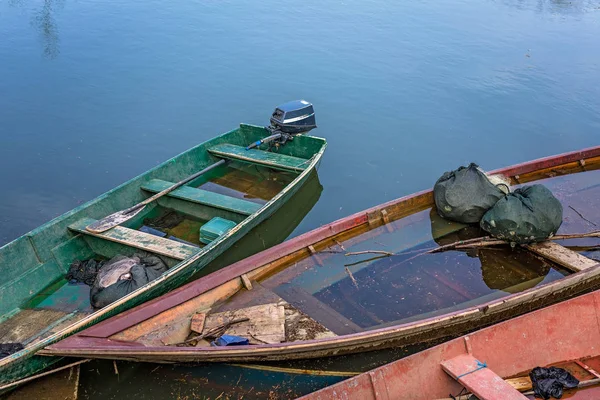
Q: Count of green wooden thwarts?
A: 3